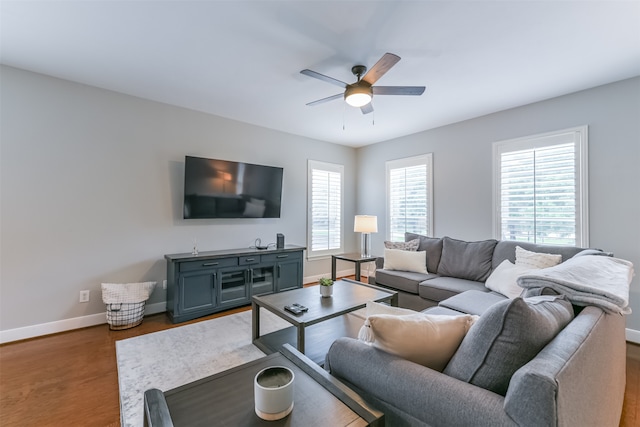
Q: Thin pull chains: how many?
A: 2